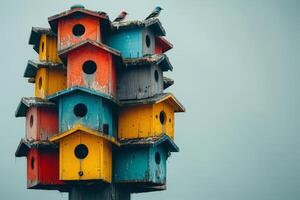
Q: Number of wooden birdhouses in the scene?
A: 12